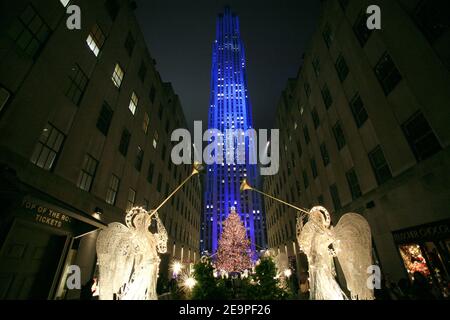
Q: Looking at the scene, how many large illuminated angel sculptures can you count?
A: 2